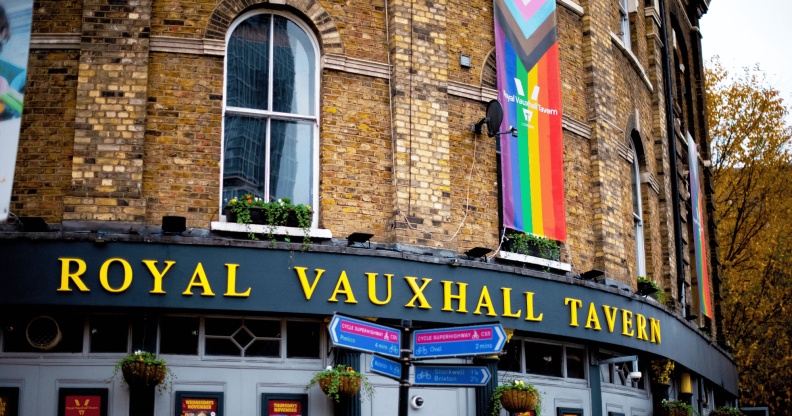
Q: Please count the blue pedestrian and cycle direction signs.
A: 4